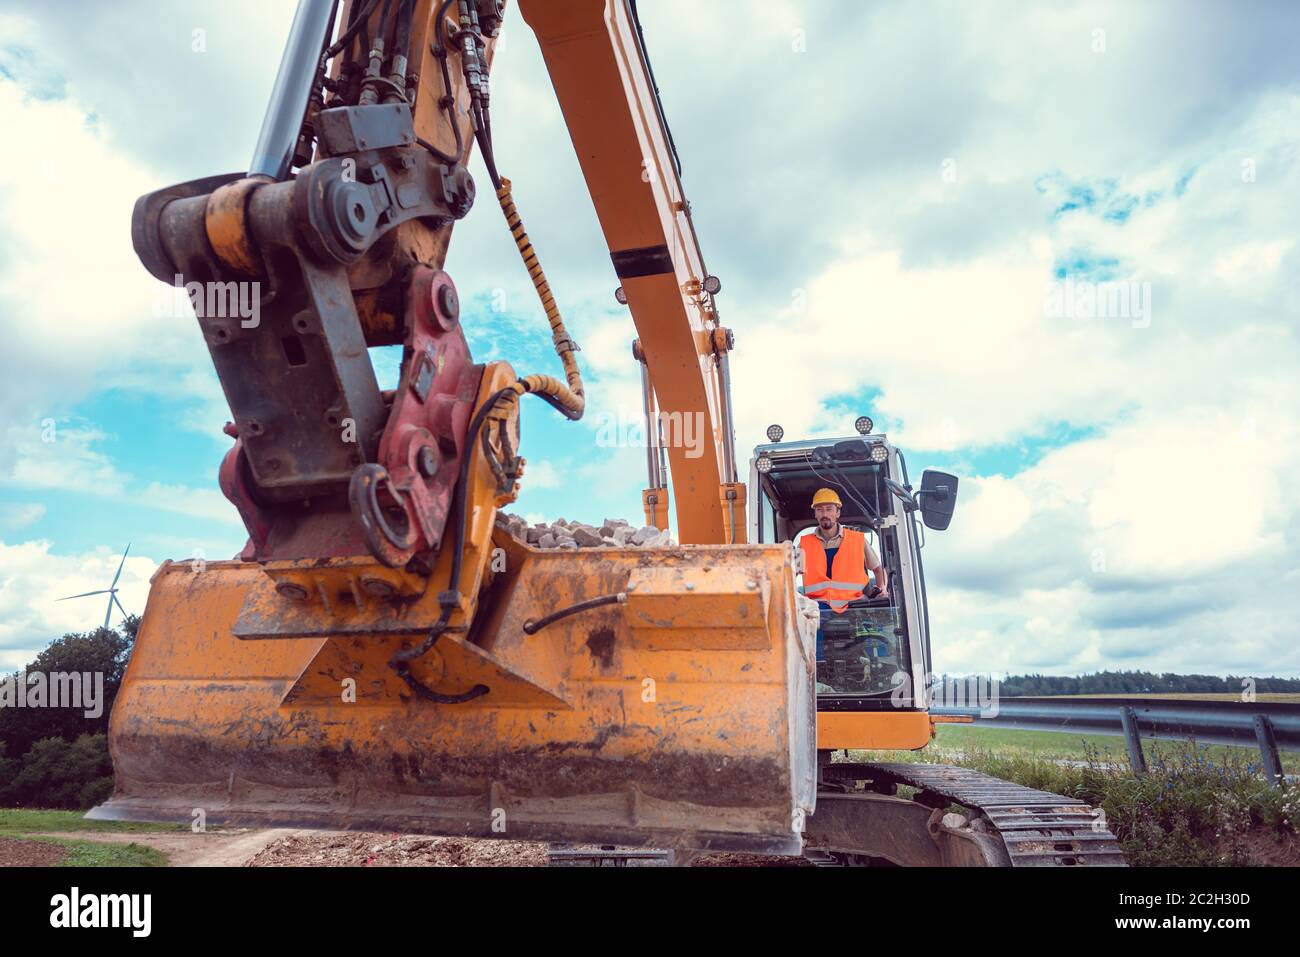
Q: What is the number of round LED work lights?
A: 6